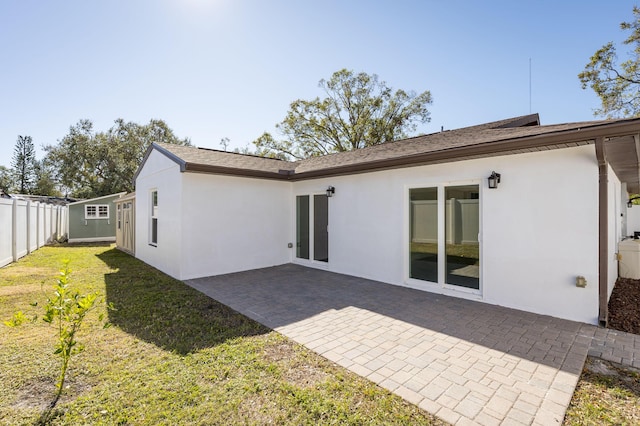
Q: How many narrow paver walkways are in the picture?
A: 1